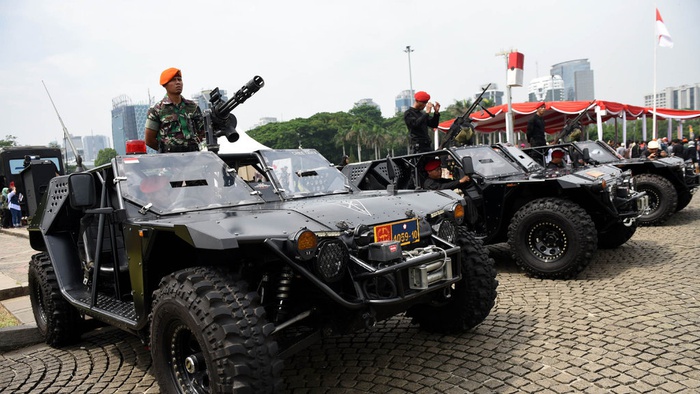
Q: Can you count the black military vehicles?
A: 3